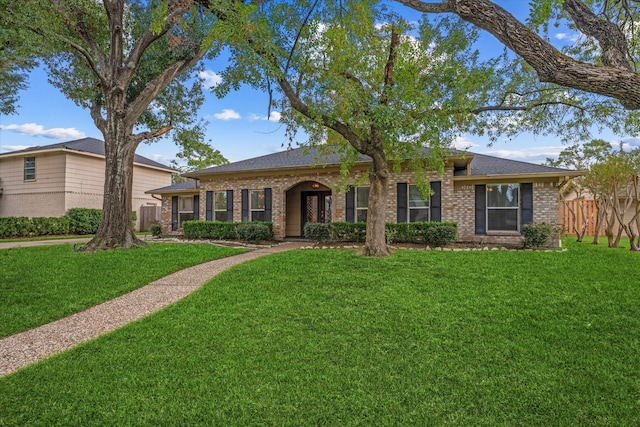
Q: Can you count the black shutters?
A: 11